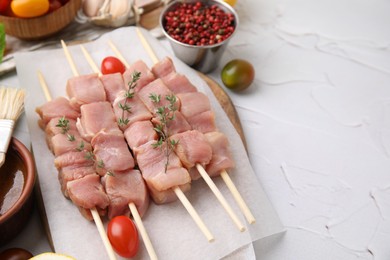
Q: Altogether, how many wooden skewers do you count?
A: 5